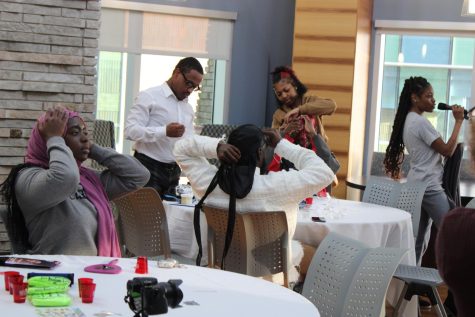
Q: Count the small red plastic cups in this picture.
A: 6